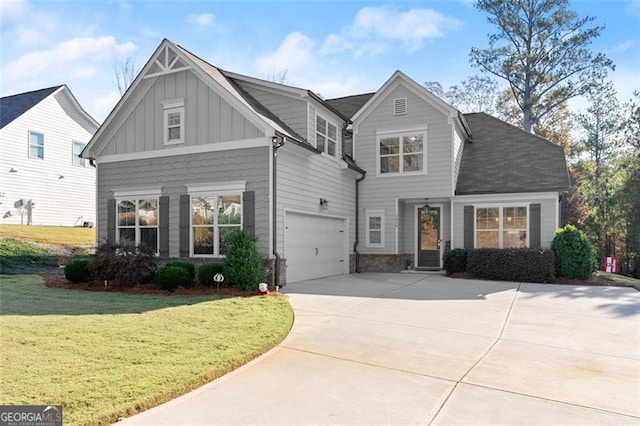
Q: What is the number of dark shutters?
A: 6